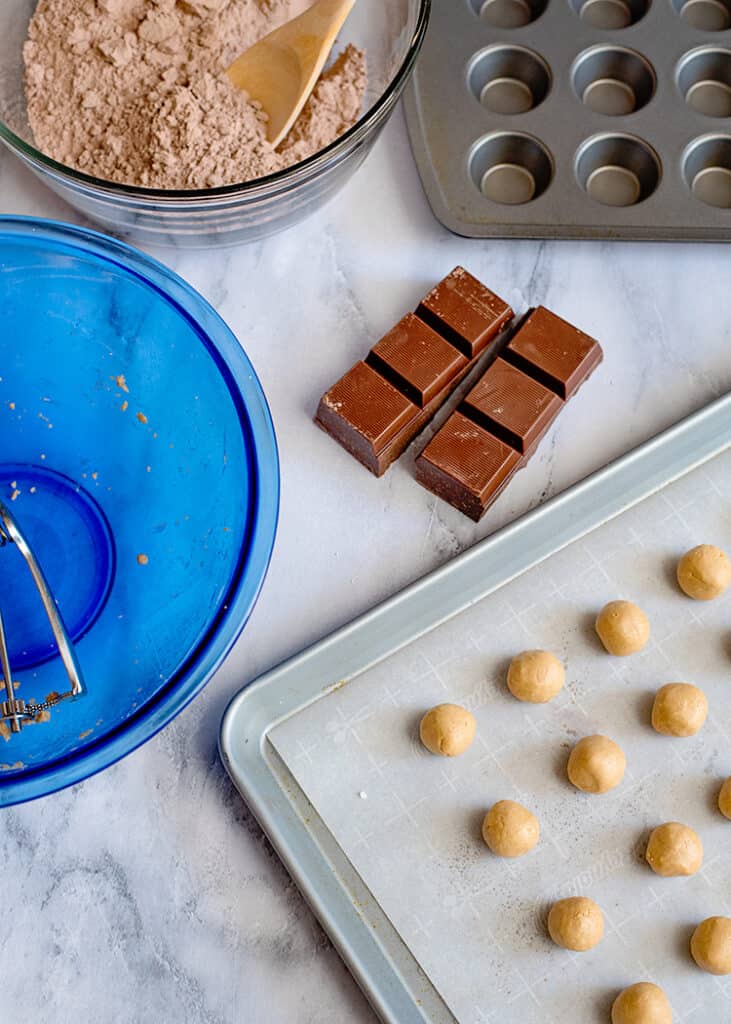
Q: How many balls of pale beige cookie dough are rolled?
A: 12